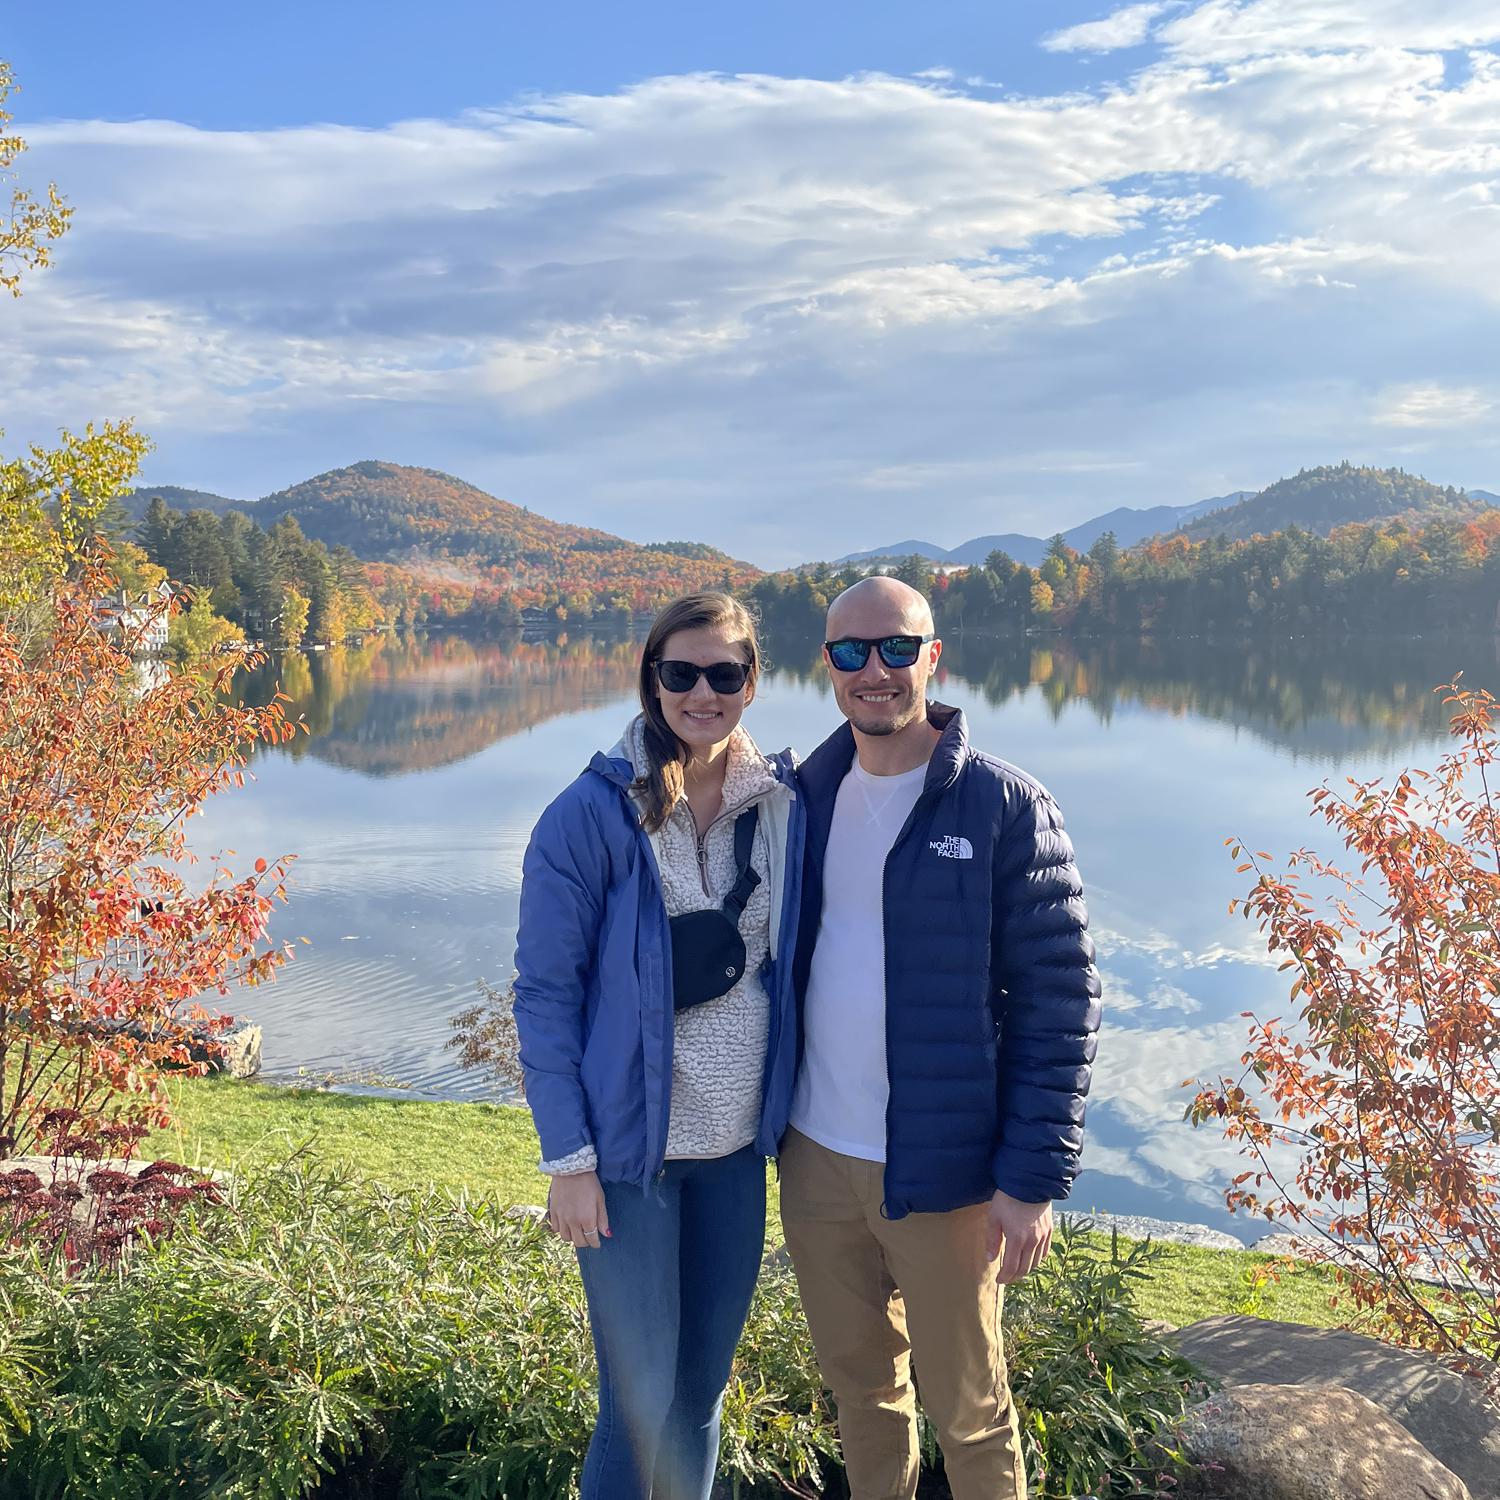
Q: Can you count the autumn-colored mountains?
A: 2